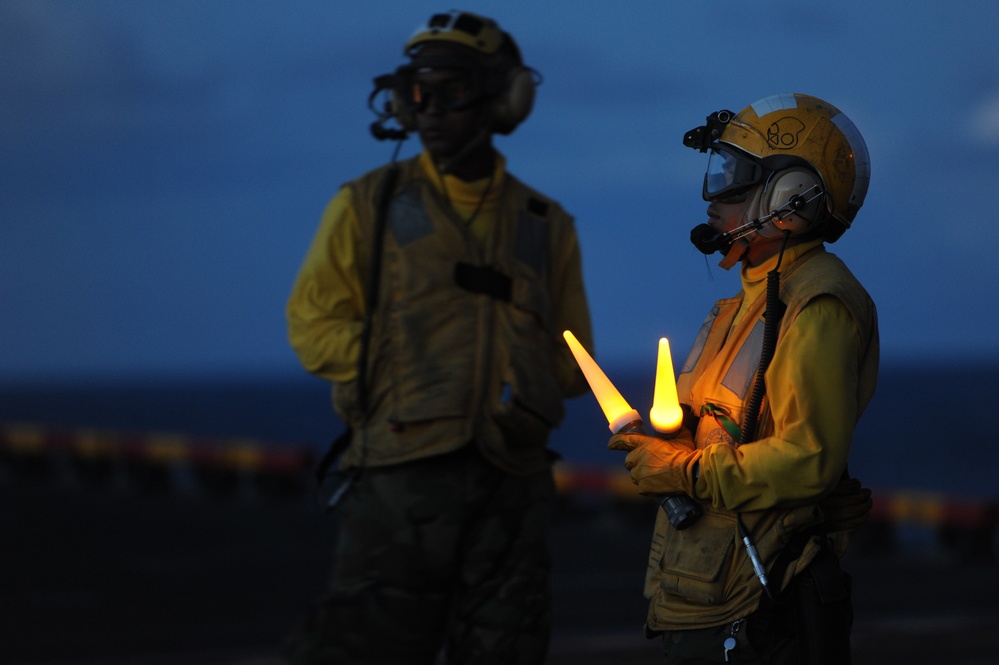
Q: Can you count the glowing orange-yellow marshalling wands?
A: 2